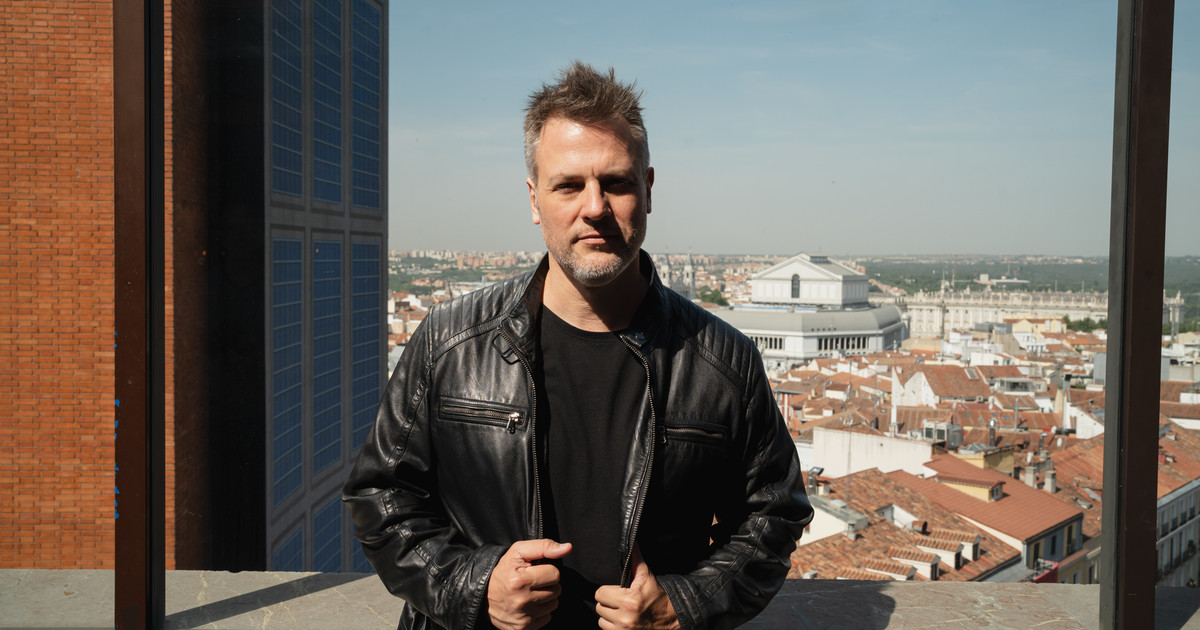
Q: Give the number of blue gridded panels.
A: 9